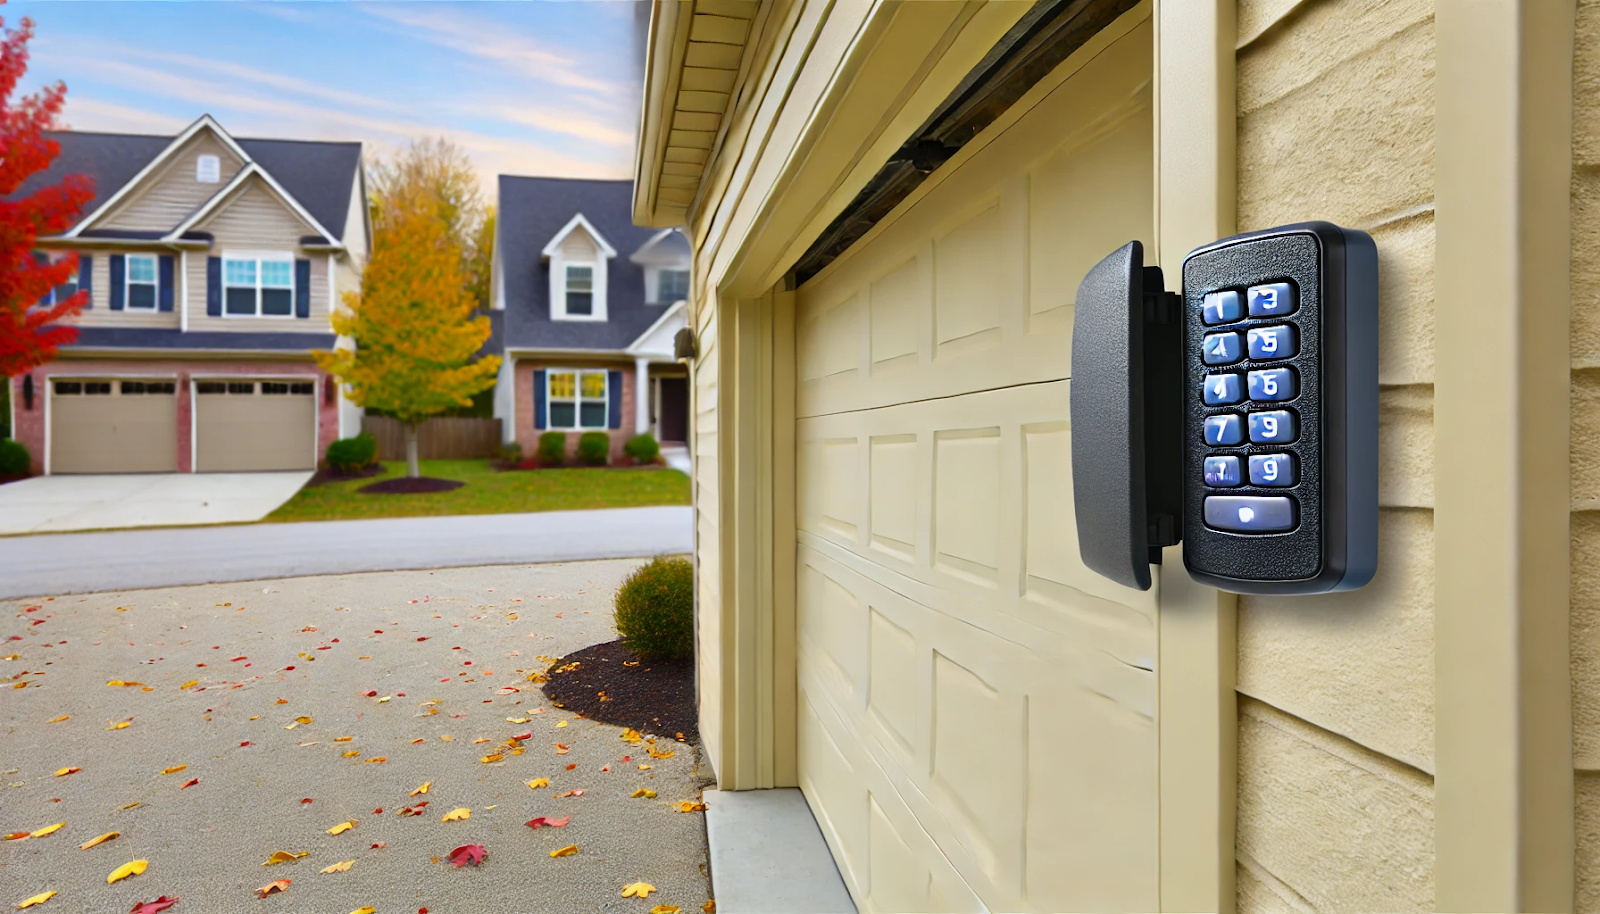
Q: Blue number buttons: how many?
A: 10